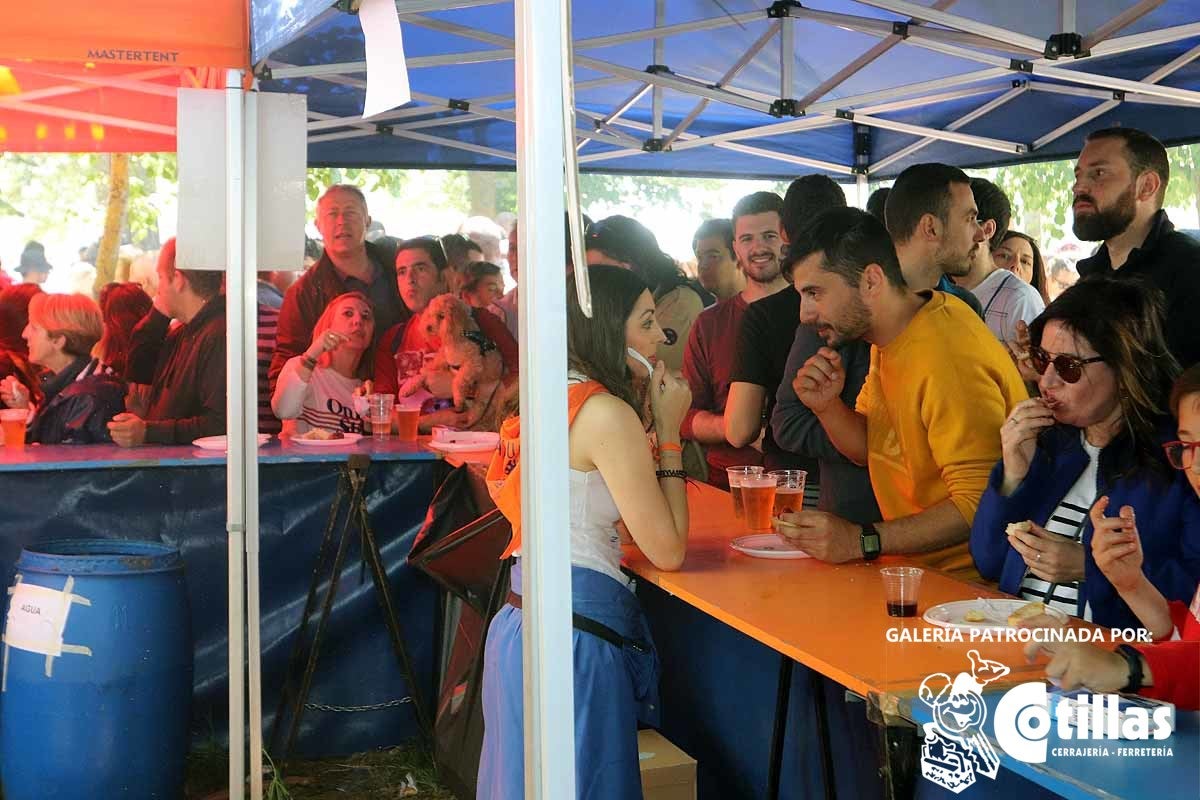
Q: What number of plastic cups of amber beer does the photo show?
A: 6